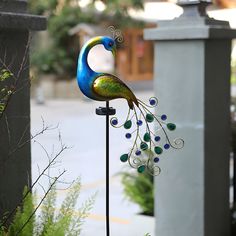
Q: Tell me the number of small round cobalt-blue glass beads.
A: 9